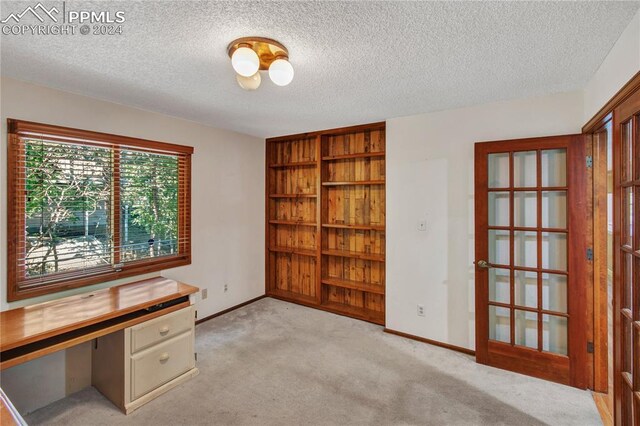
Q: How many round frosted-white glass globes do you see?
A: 3